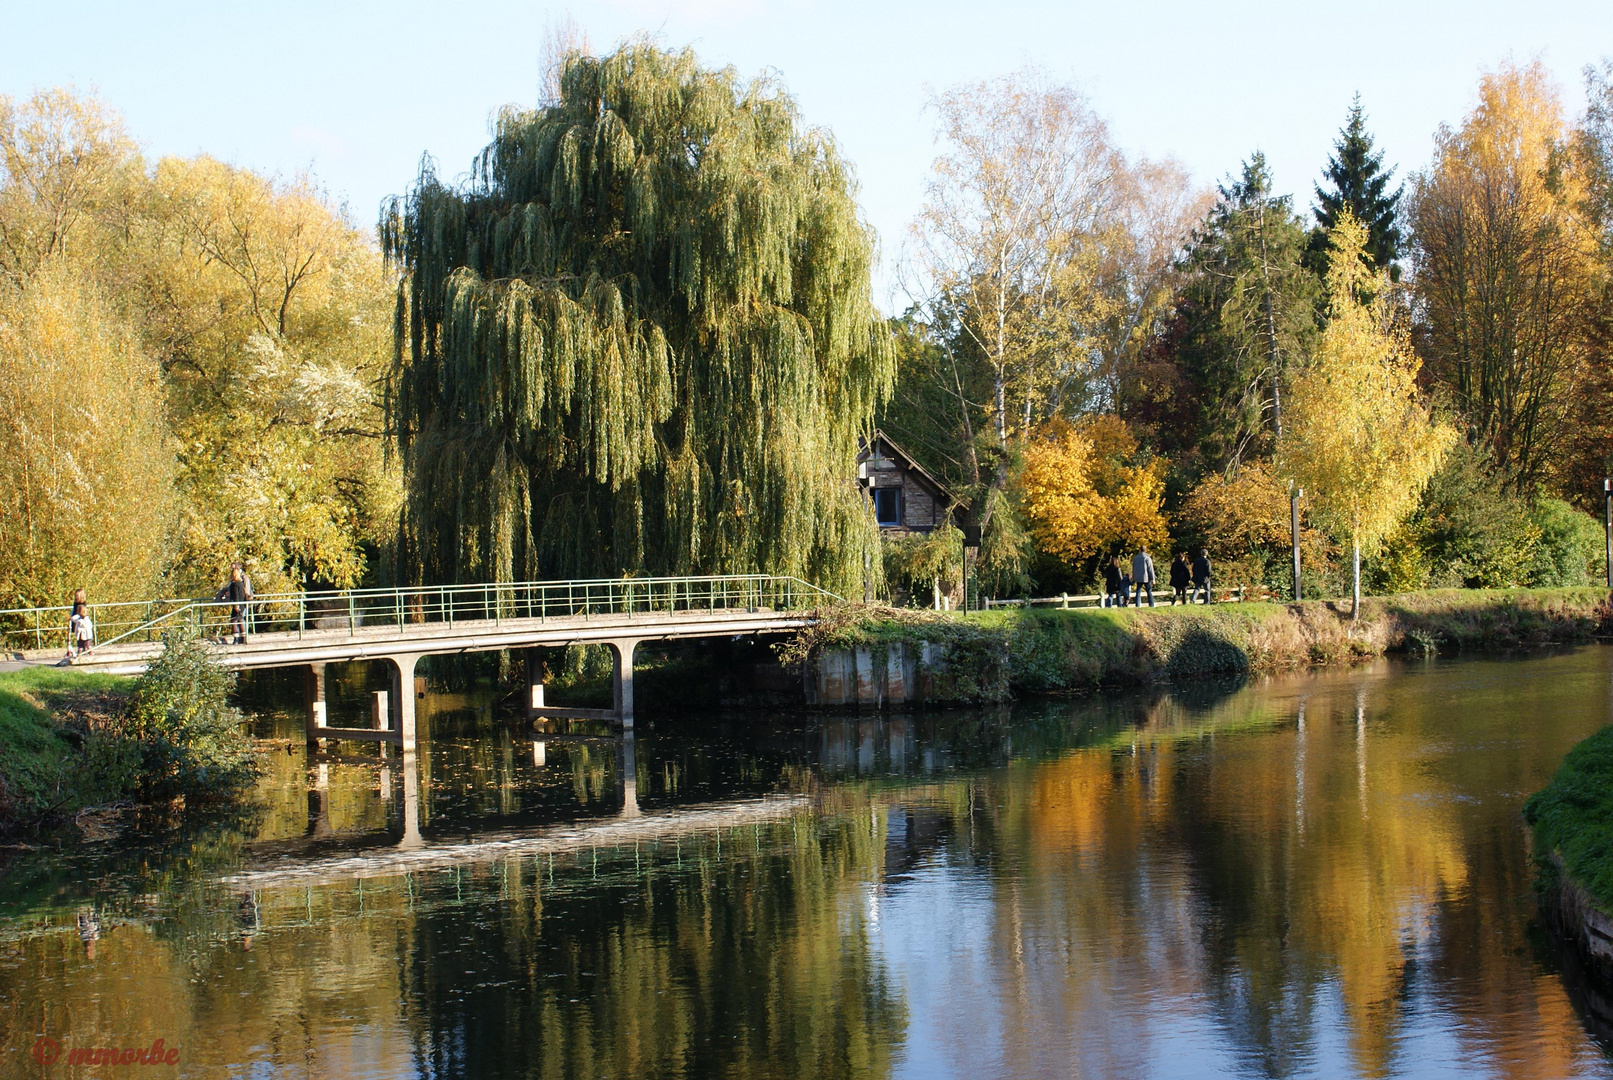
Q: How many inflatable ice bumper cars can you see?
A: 0